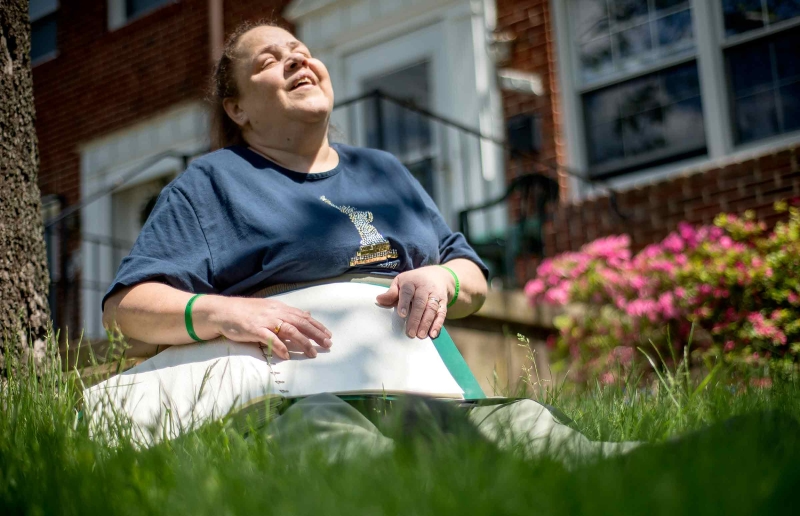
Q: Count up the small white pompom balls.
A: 0